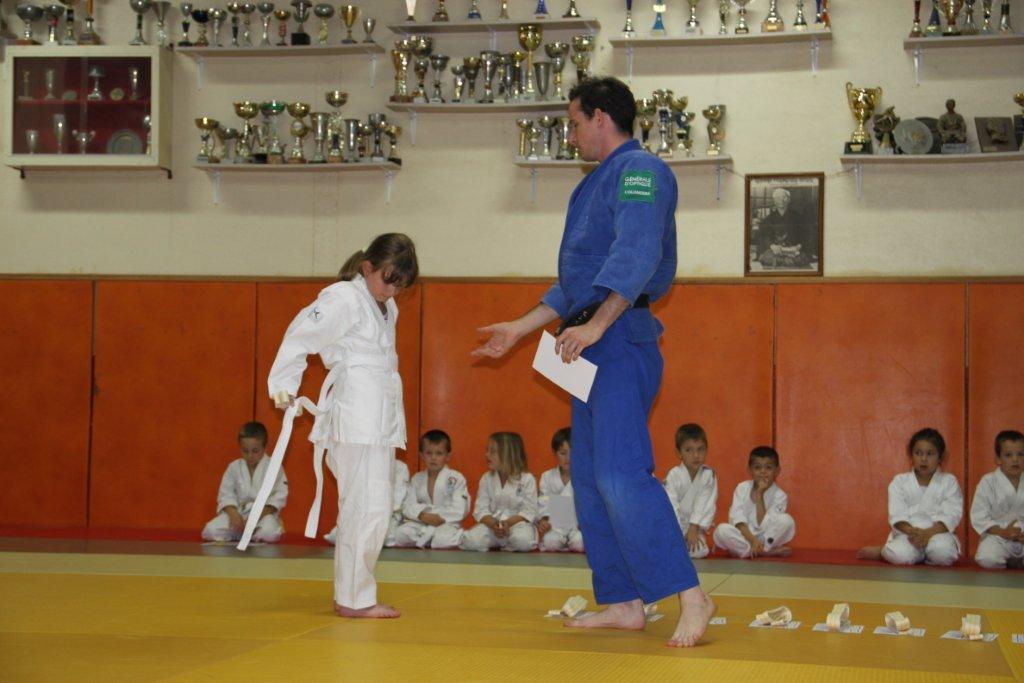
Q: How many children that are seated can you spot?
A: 9